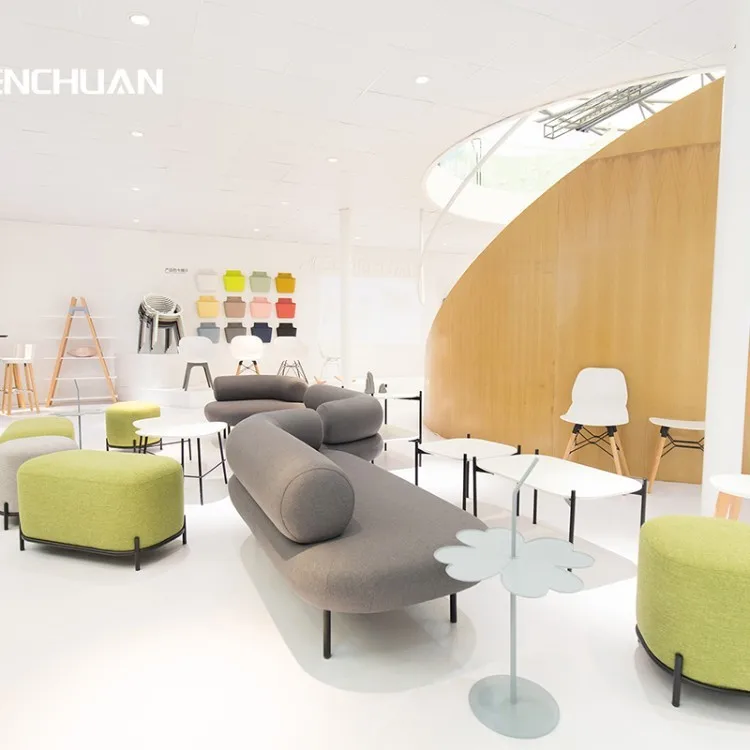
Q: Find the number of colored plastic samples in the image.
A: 12